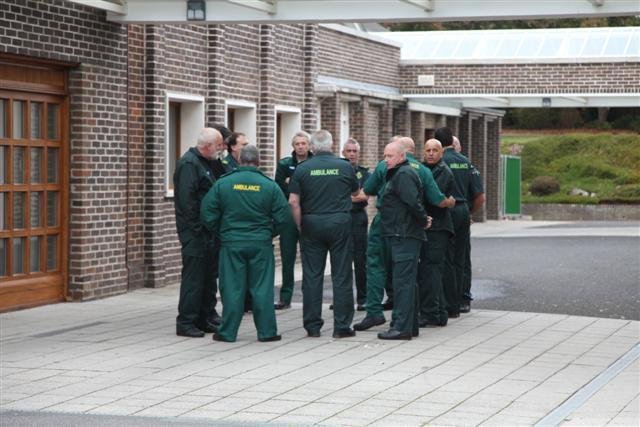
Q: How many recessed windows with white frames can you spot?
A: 3